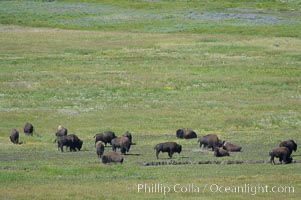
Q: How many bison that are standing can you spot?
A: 12